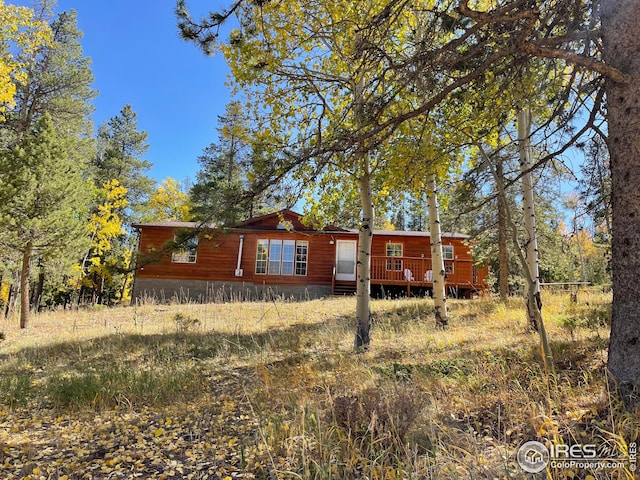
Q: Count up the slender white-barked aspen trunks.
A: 3